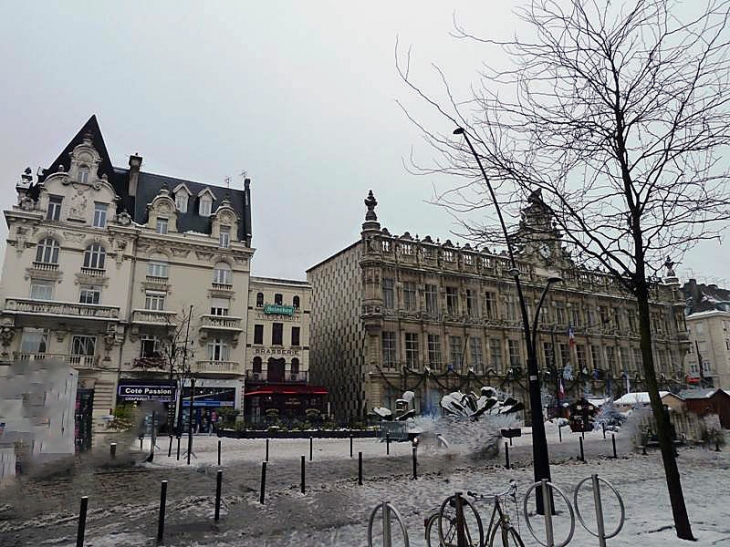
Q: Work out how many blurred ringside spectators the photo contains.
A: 0